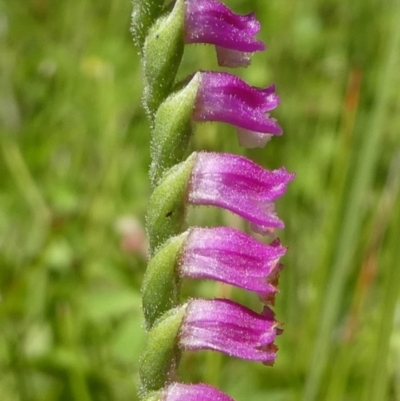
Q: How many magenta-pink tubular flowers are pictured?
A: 6